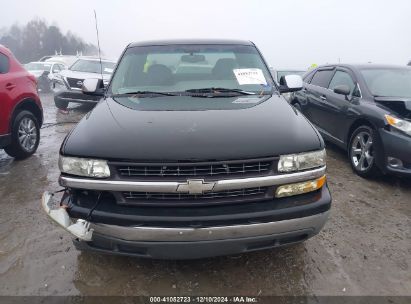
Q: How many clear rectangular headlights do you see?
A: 2